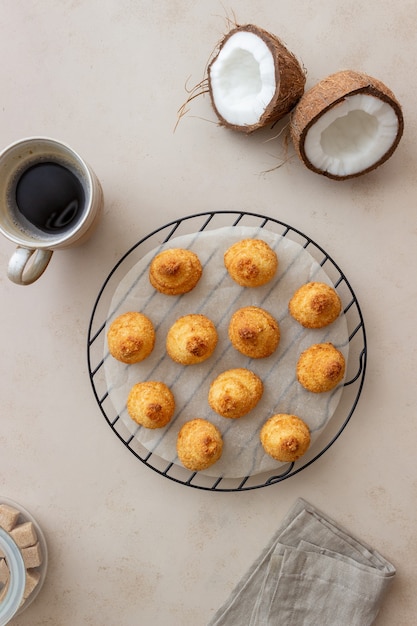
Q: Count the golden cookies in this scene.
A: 11